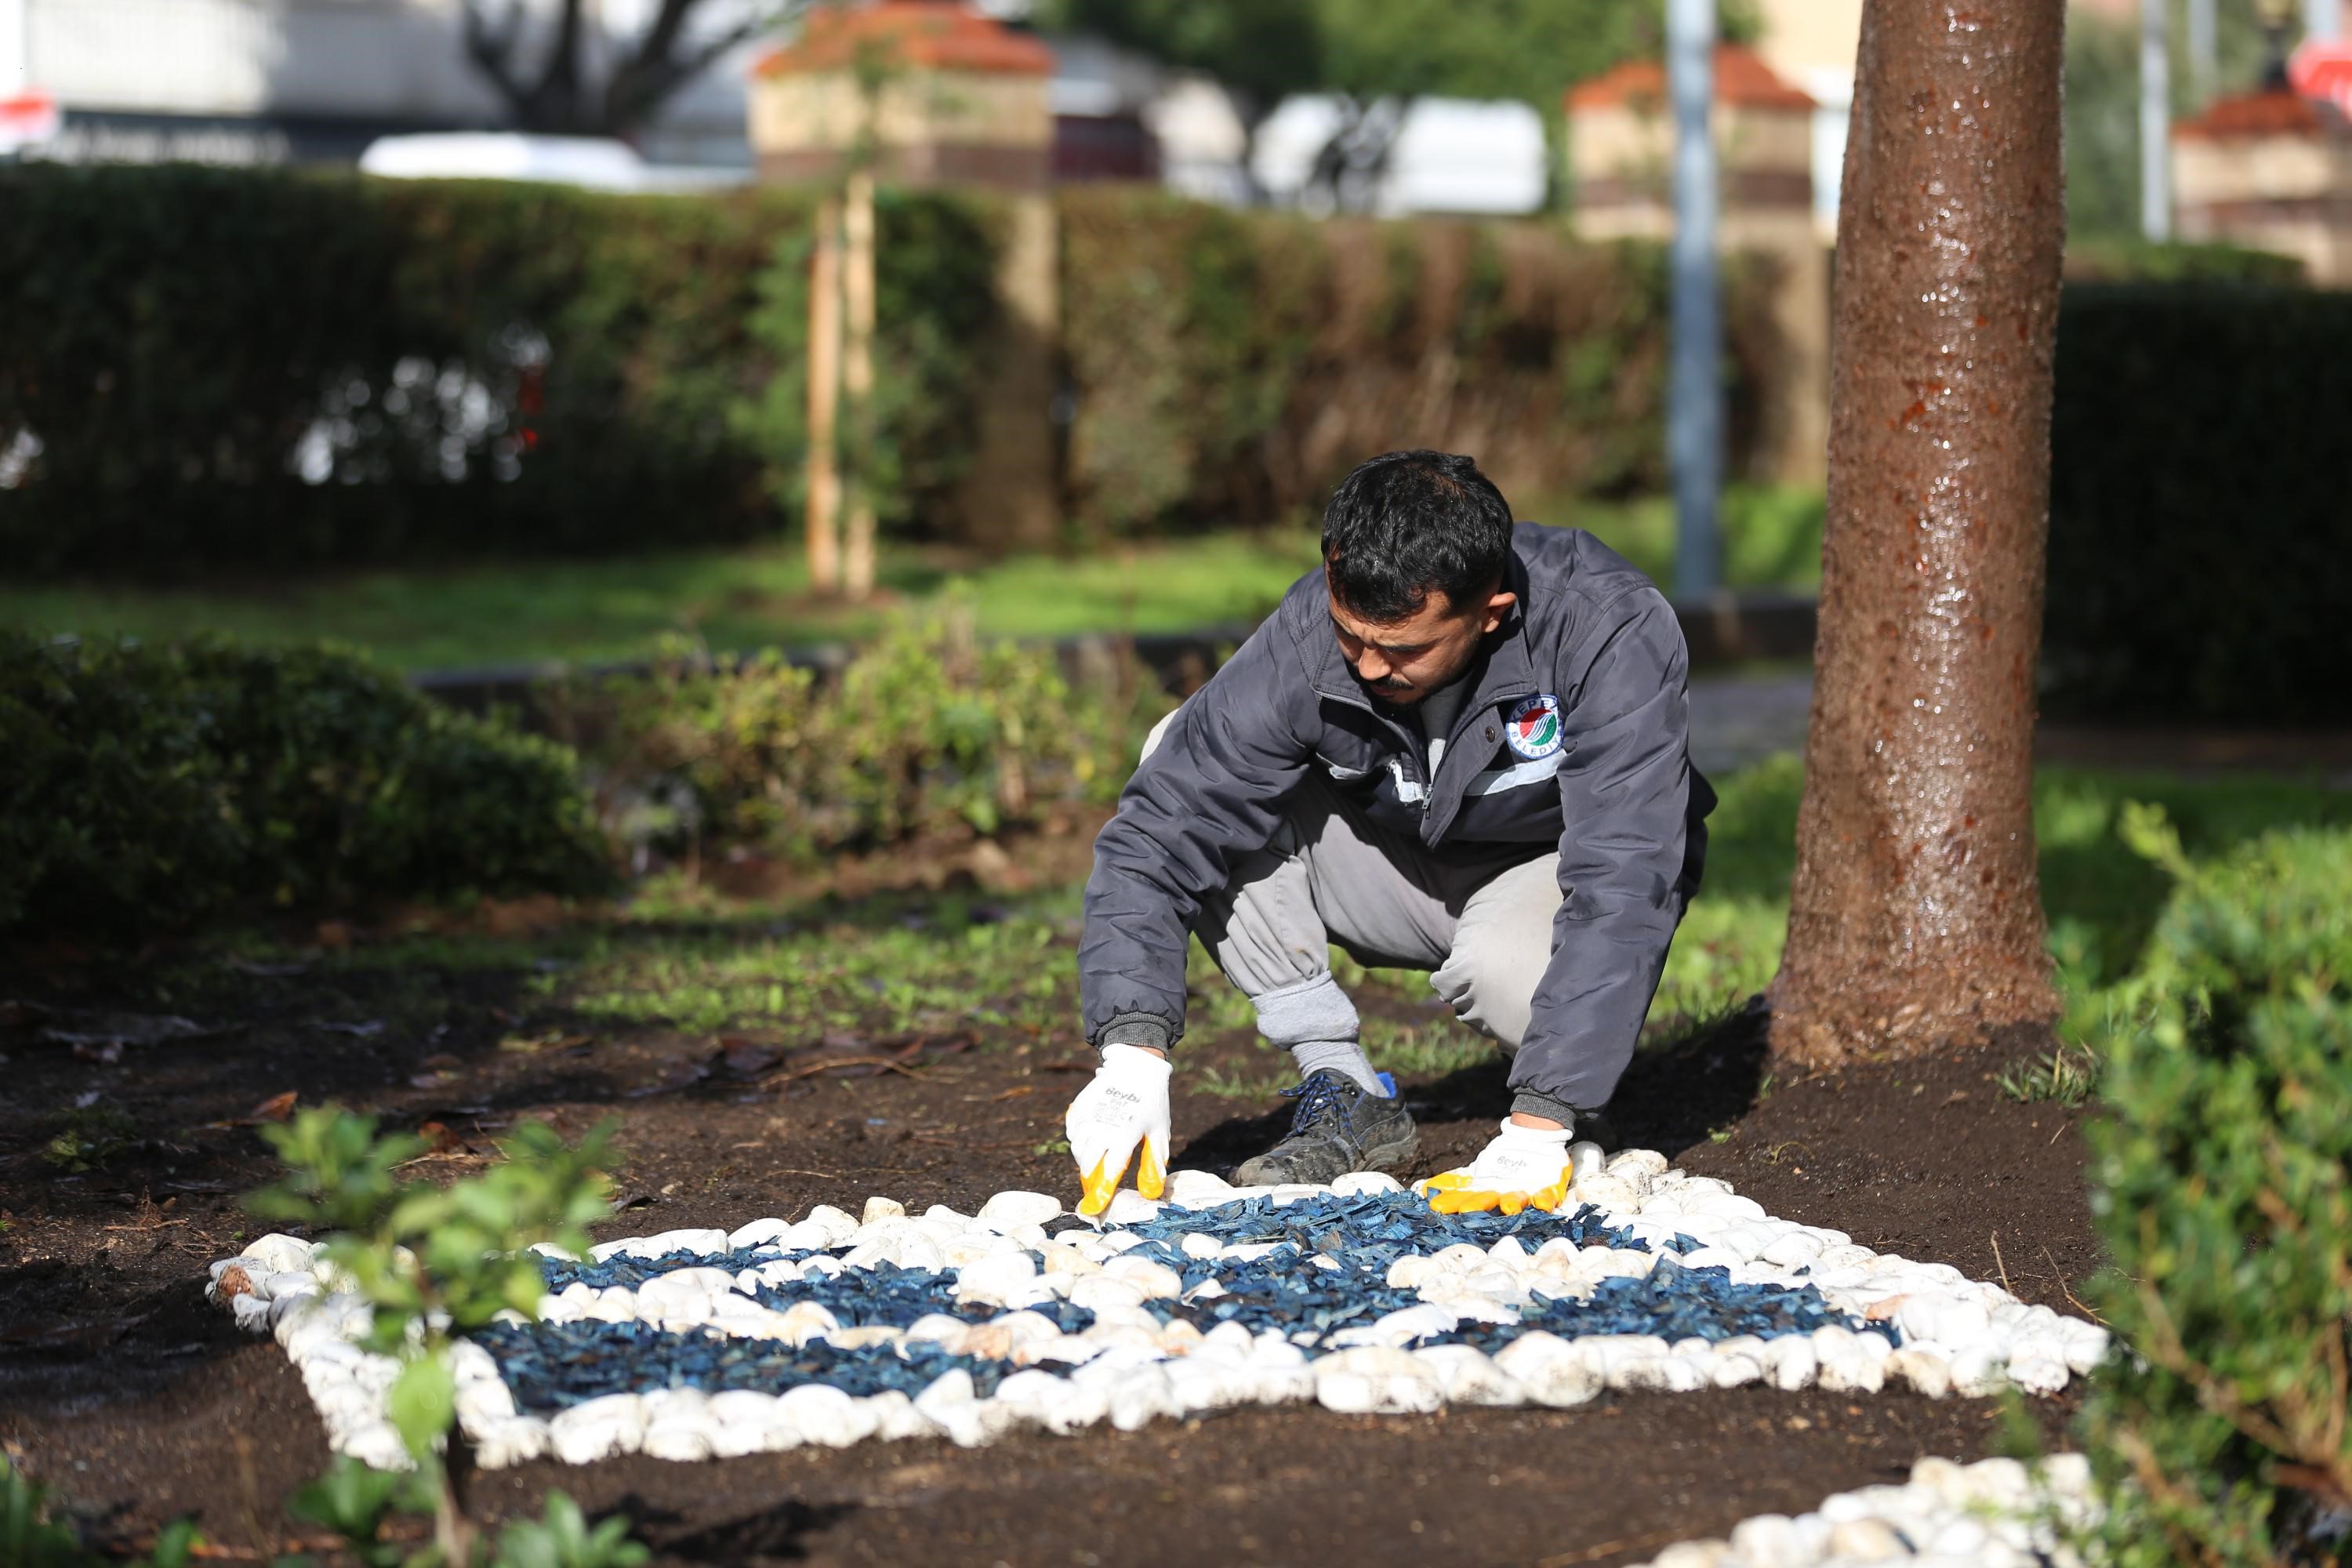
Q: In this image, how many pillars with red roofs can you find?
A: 3